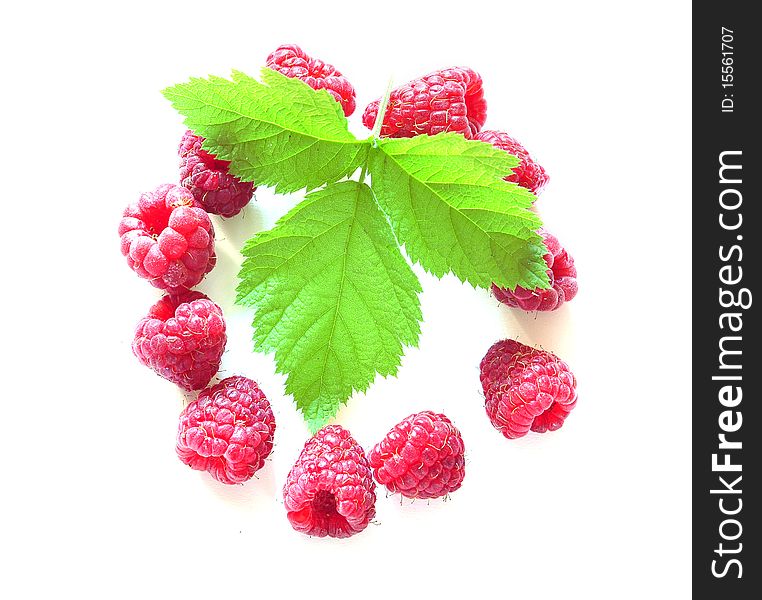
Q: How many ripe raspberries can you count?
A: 11